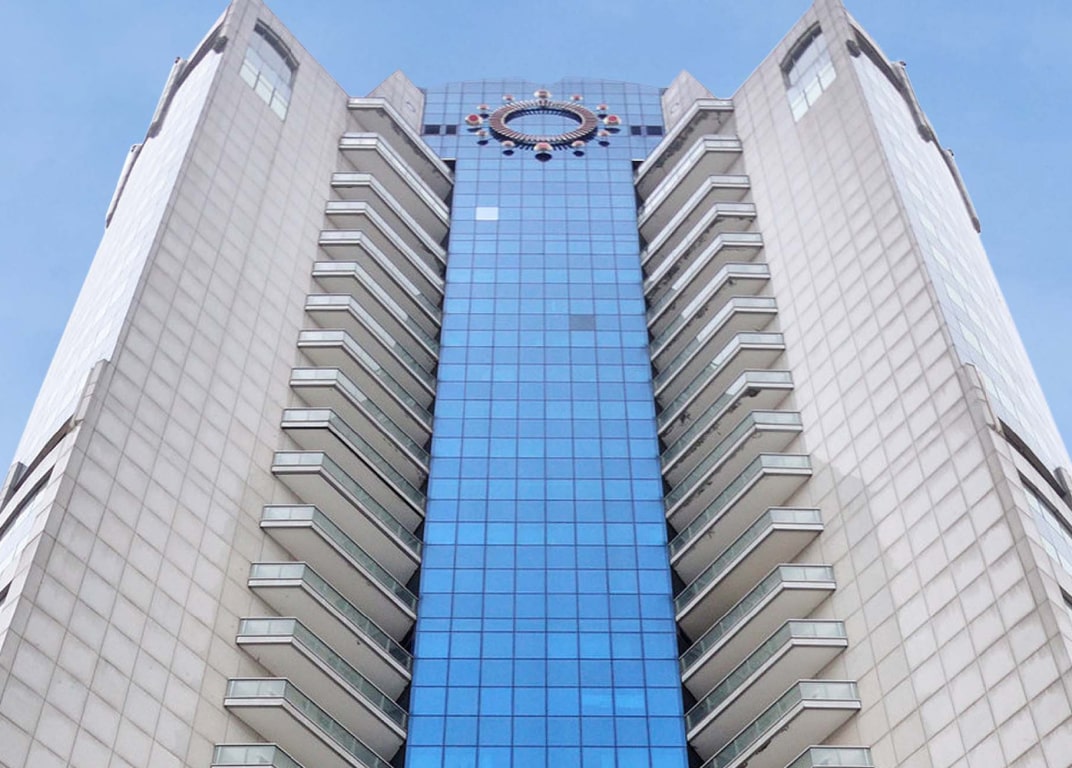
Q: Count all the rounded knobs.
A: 12